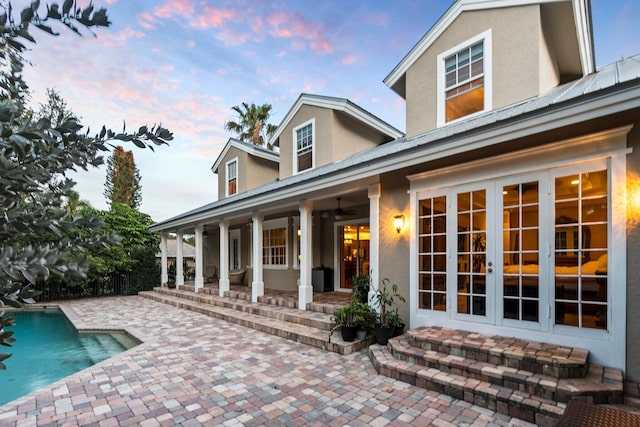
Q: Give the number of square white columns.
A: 7